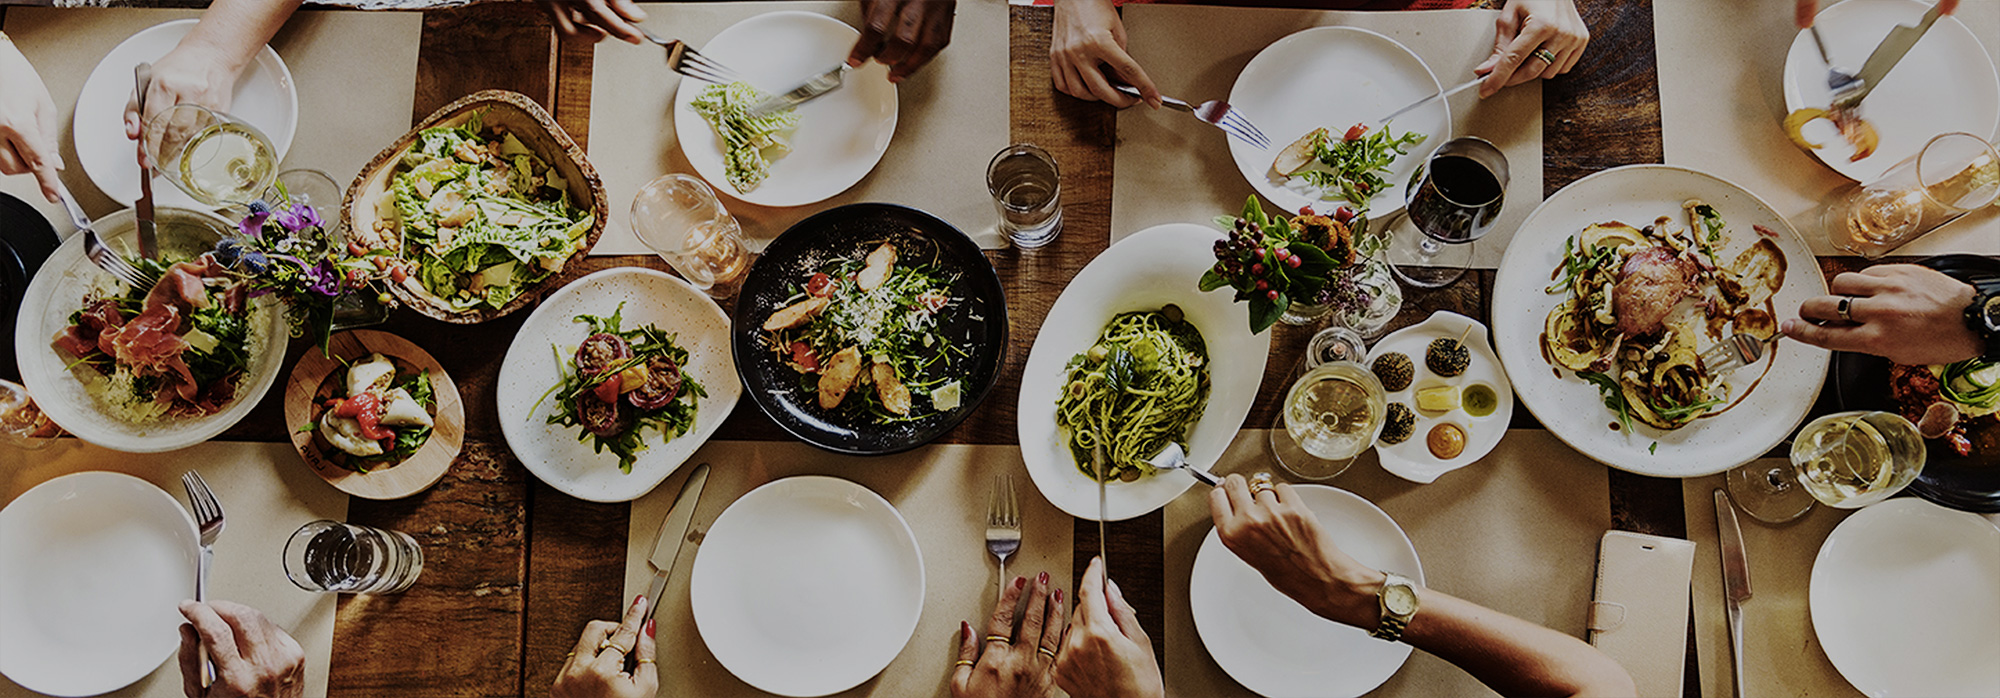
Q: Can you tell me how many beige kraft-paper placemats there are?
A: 8